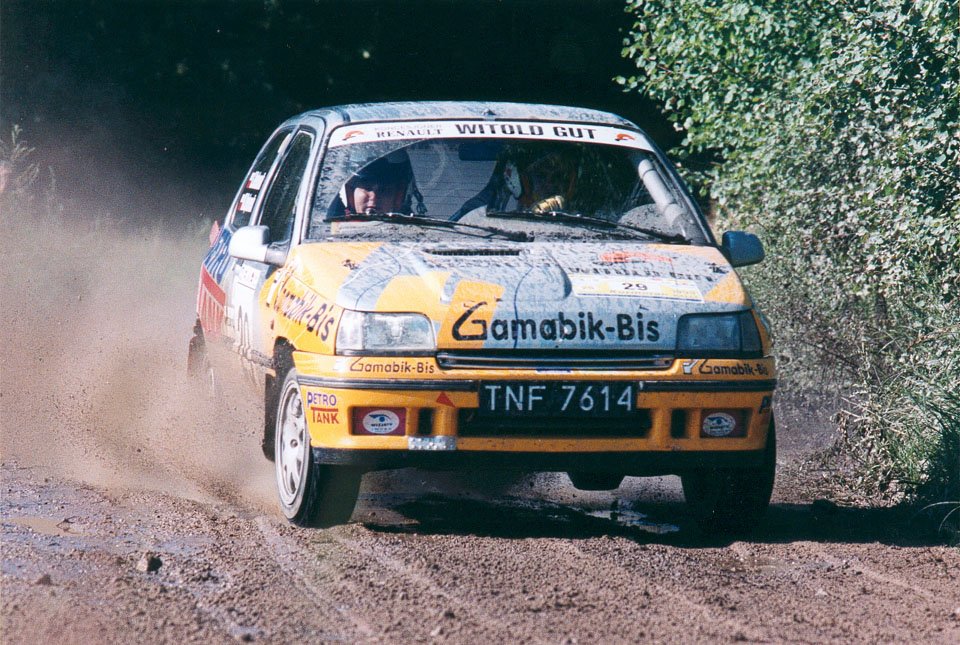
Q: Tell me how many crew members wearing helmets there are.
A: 2